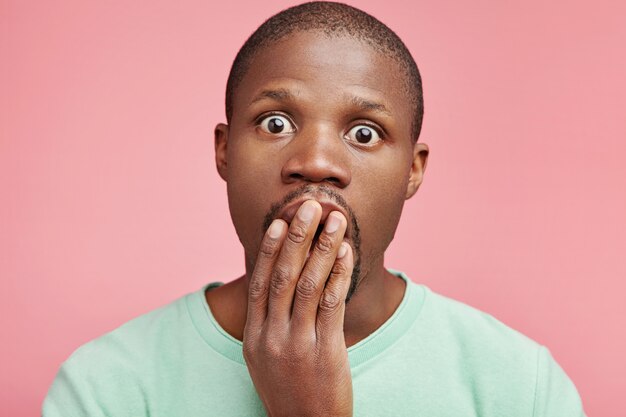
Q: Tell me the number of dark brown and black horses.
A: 0